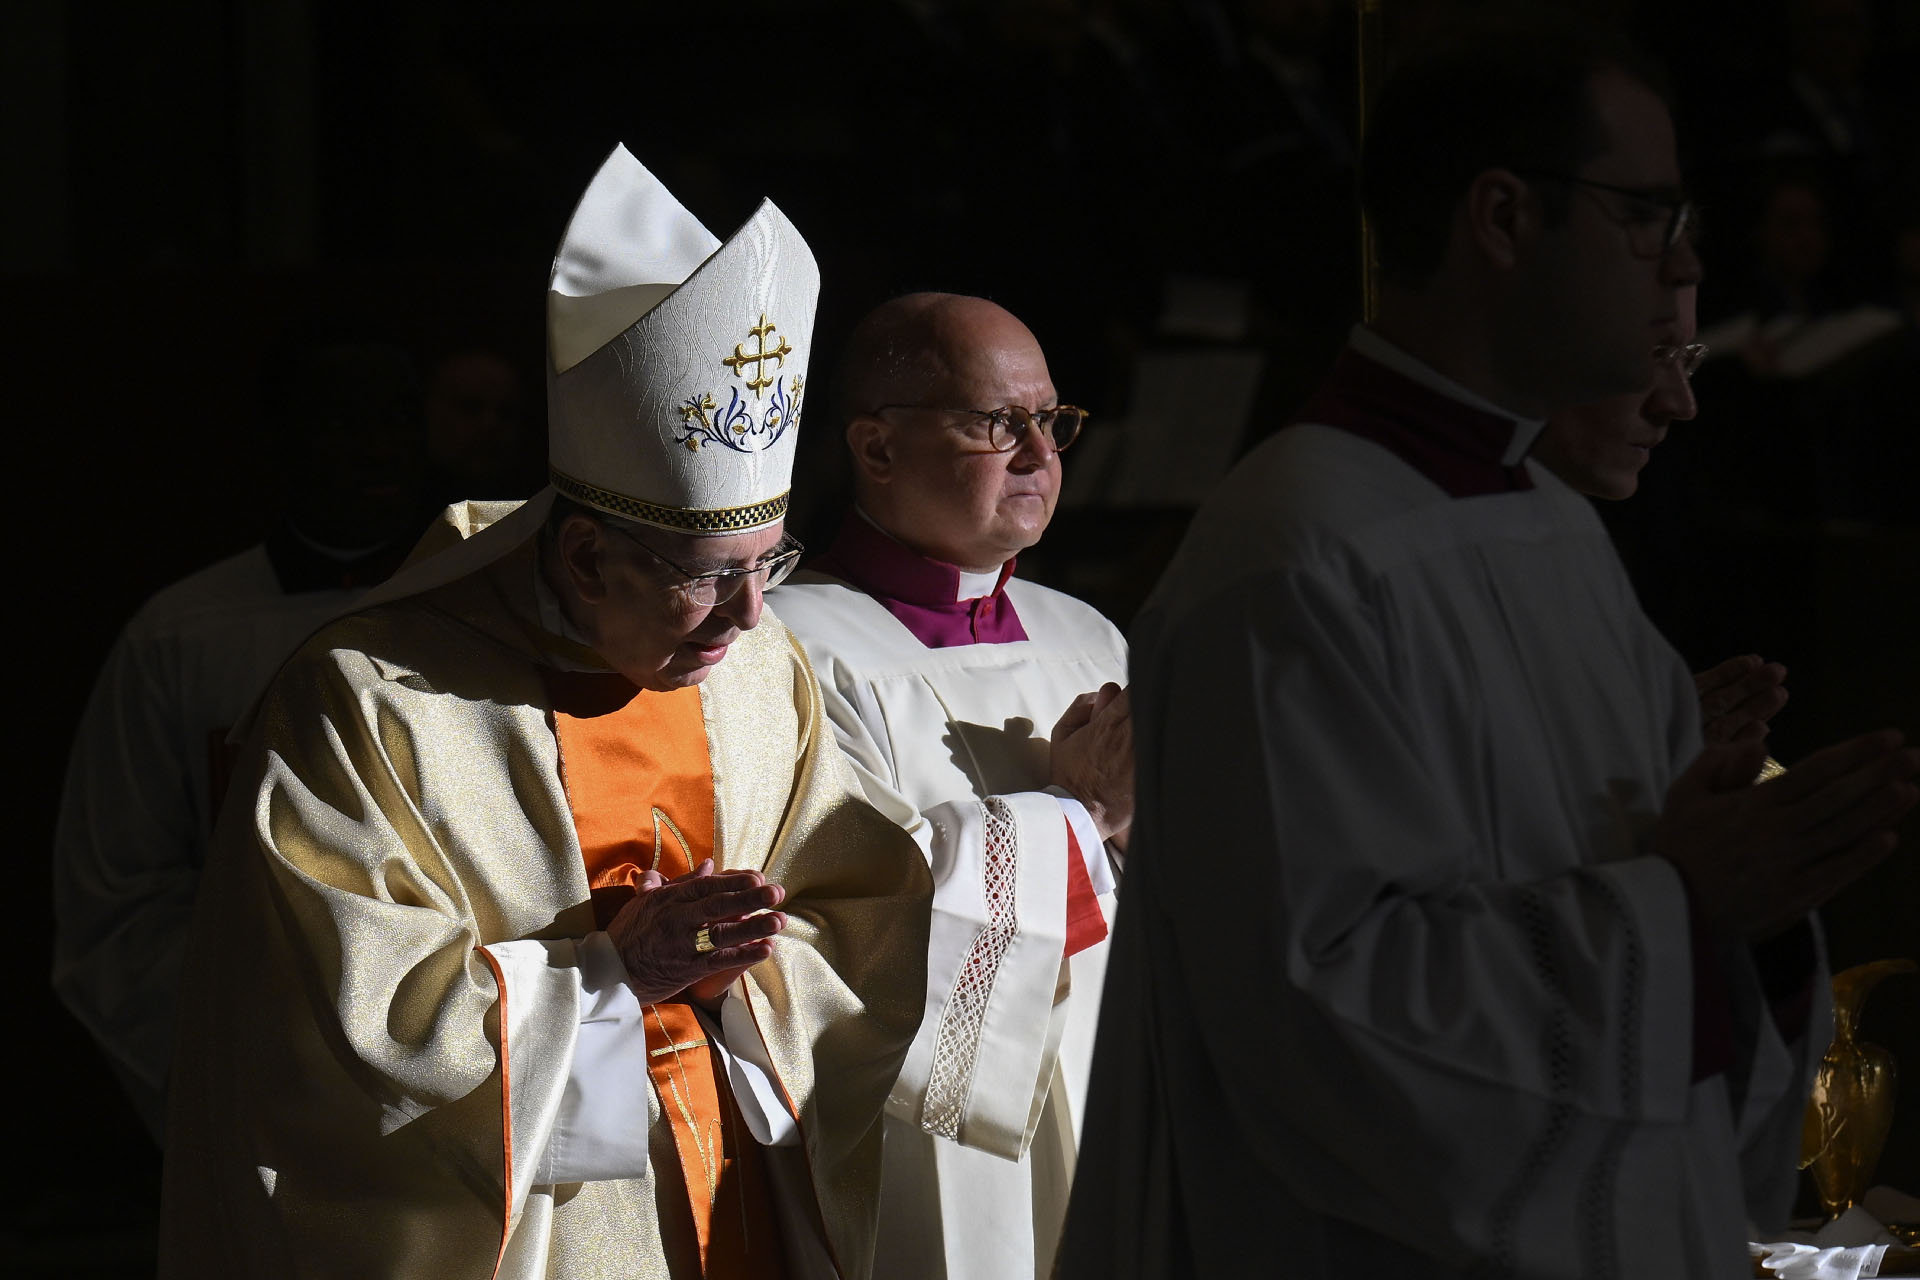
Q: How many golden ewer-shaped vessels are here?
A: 1